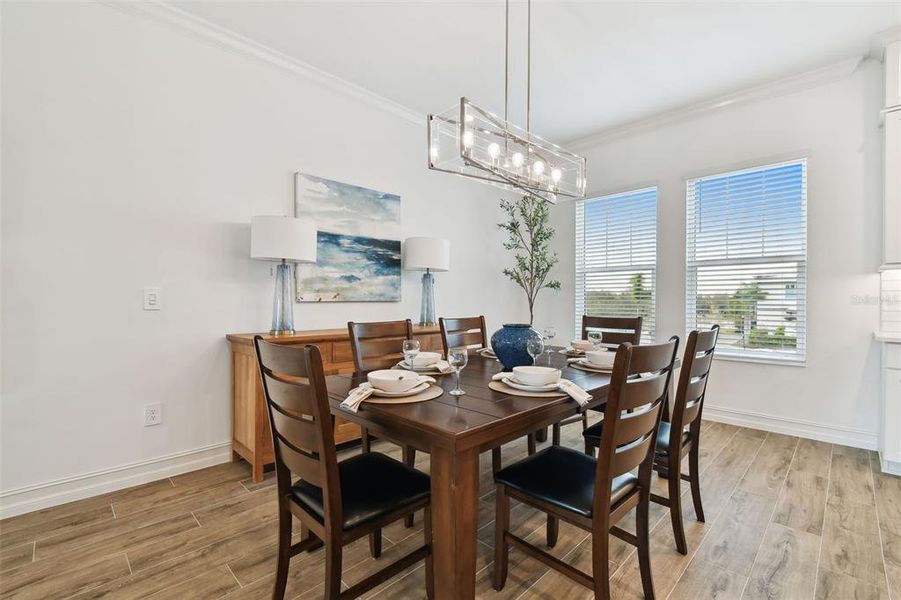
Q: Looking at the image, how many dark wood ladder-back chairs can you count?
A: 6